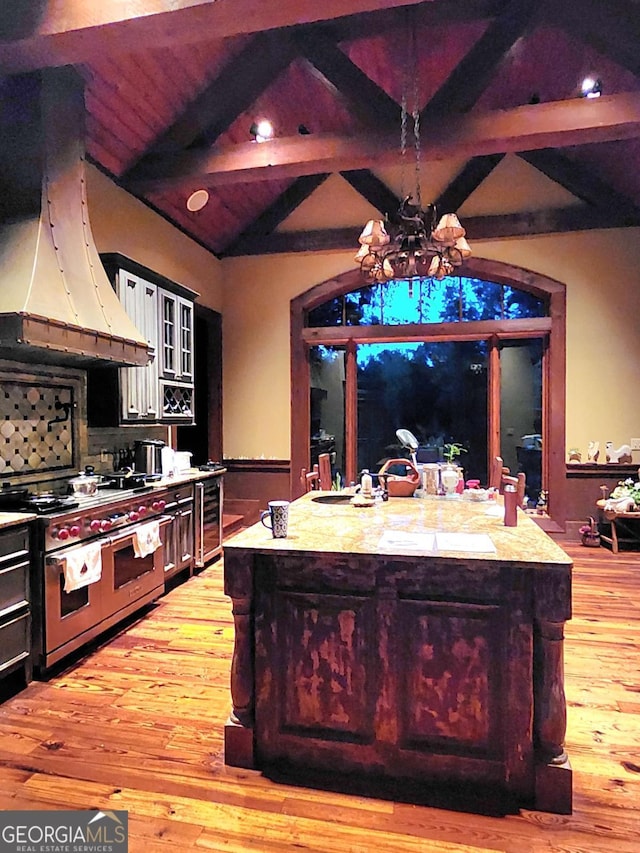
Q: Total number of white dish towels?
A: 2